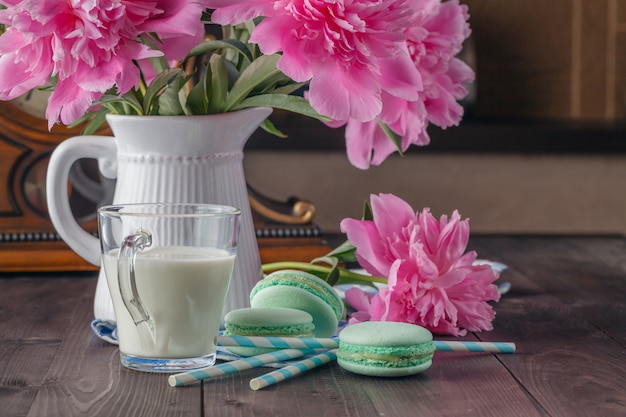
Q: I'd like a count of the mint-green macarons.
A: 3